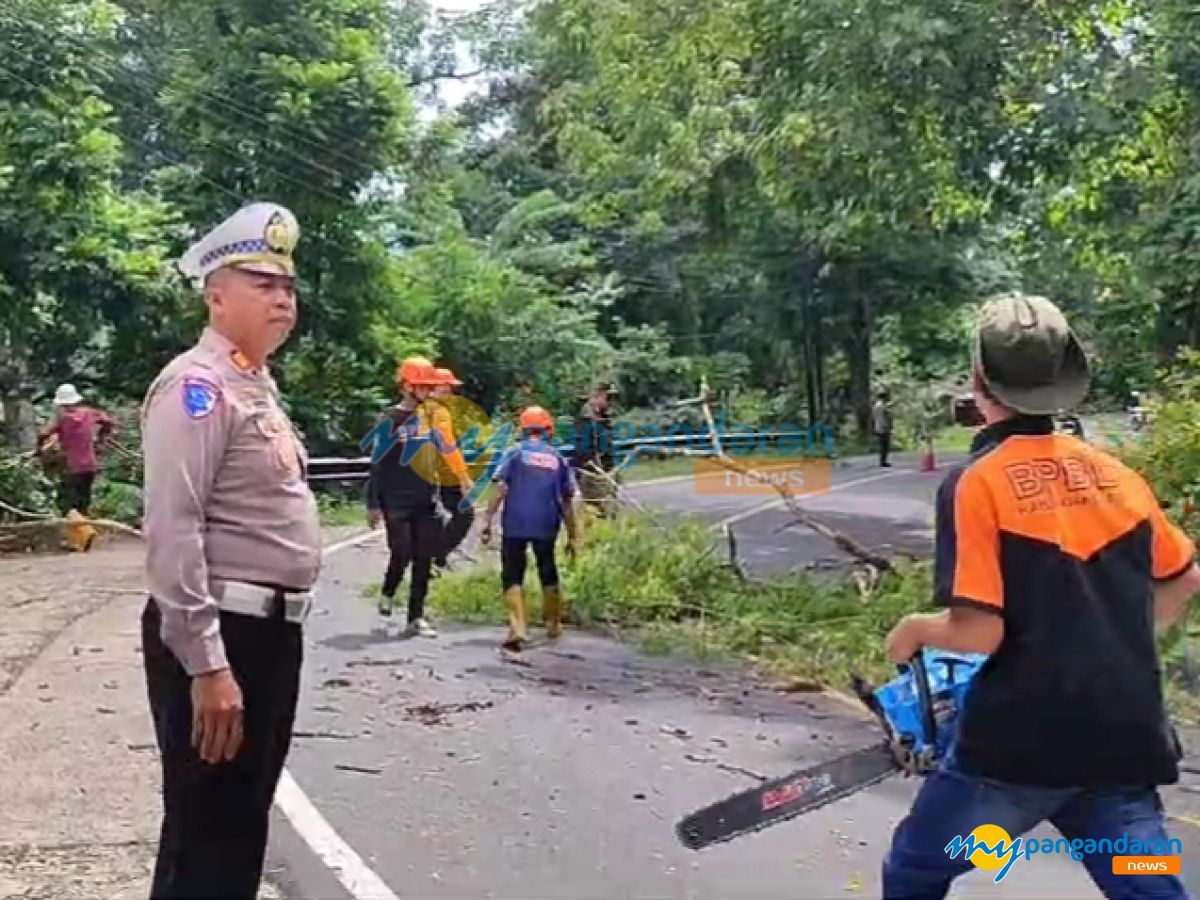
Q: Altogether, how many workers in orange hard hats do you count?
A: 3